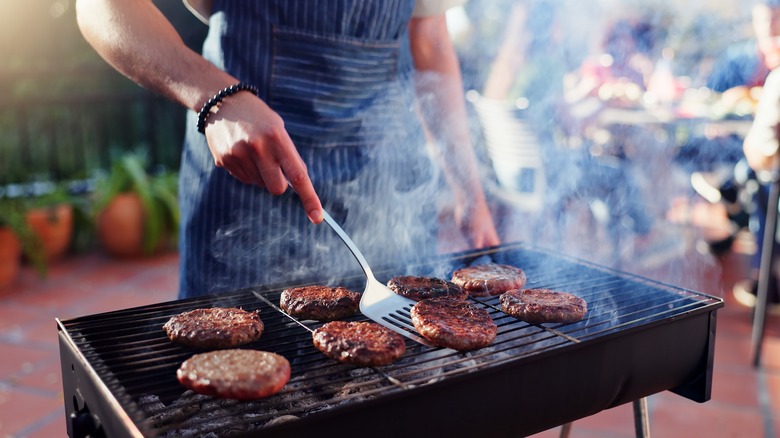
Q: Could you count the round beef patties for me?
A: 8